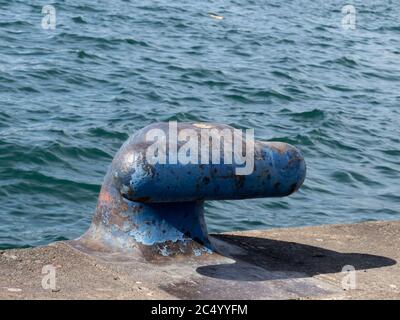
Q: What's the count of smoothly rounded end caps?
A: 2